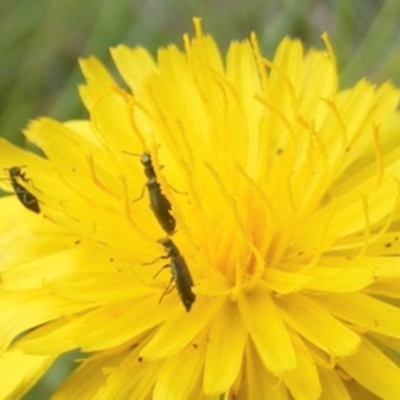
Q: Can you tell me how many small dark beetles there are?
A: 3